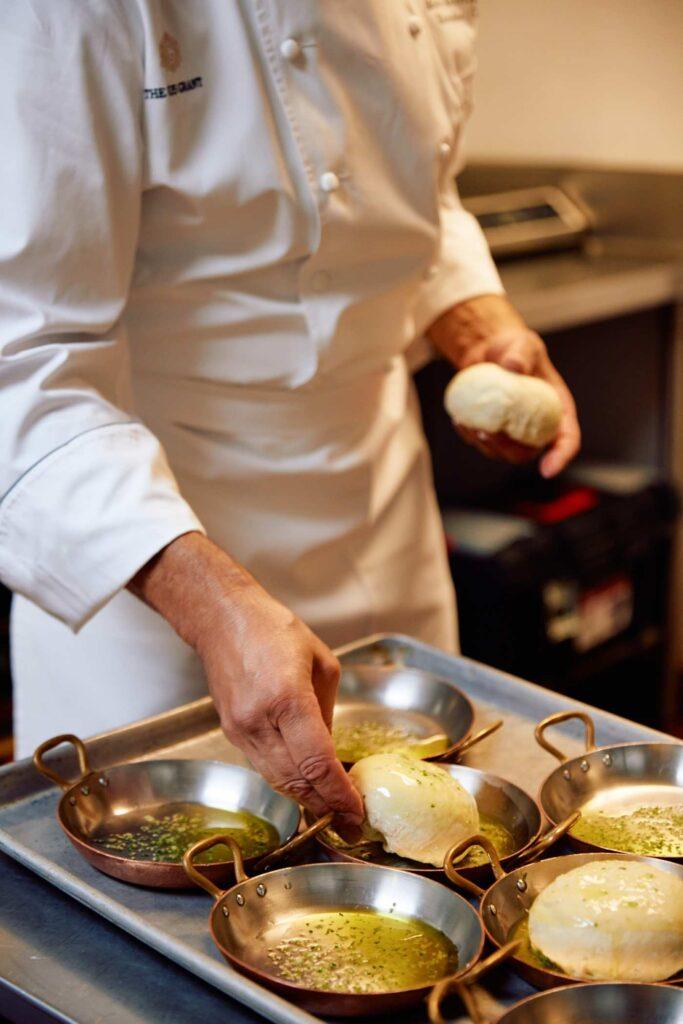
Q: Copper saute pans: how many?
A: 7